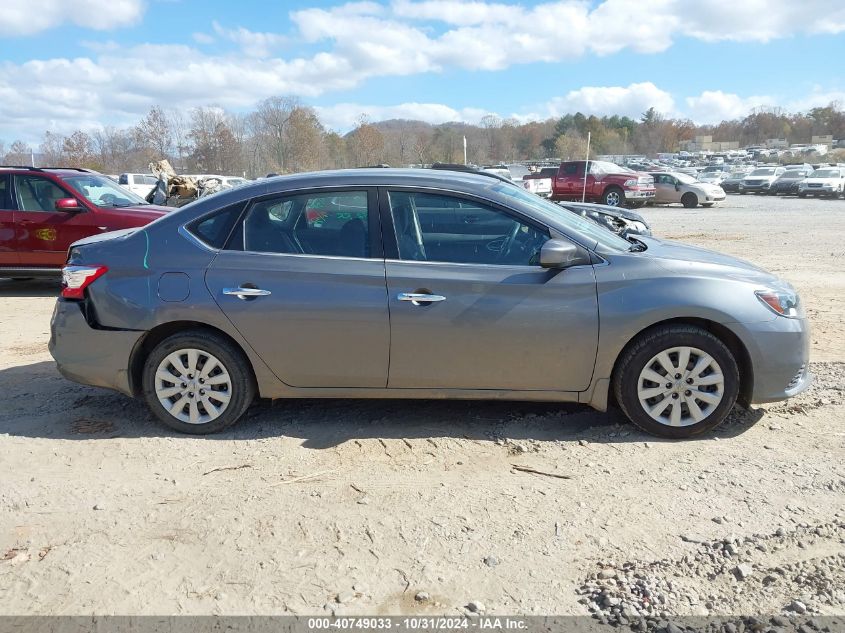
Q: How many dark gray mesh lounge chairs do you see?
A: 0